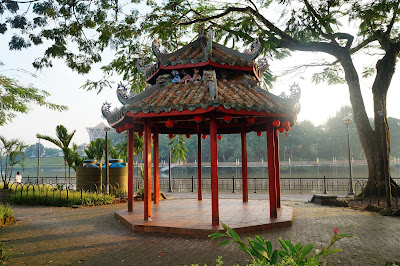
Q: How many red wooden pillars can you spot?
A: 8